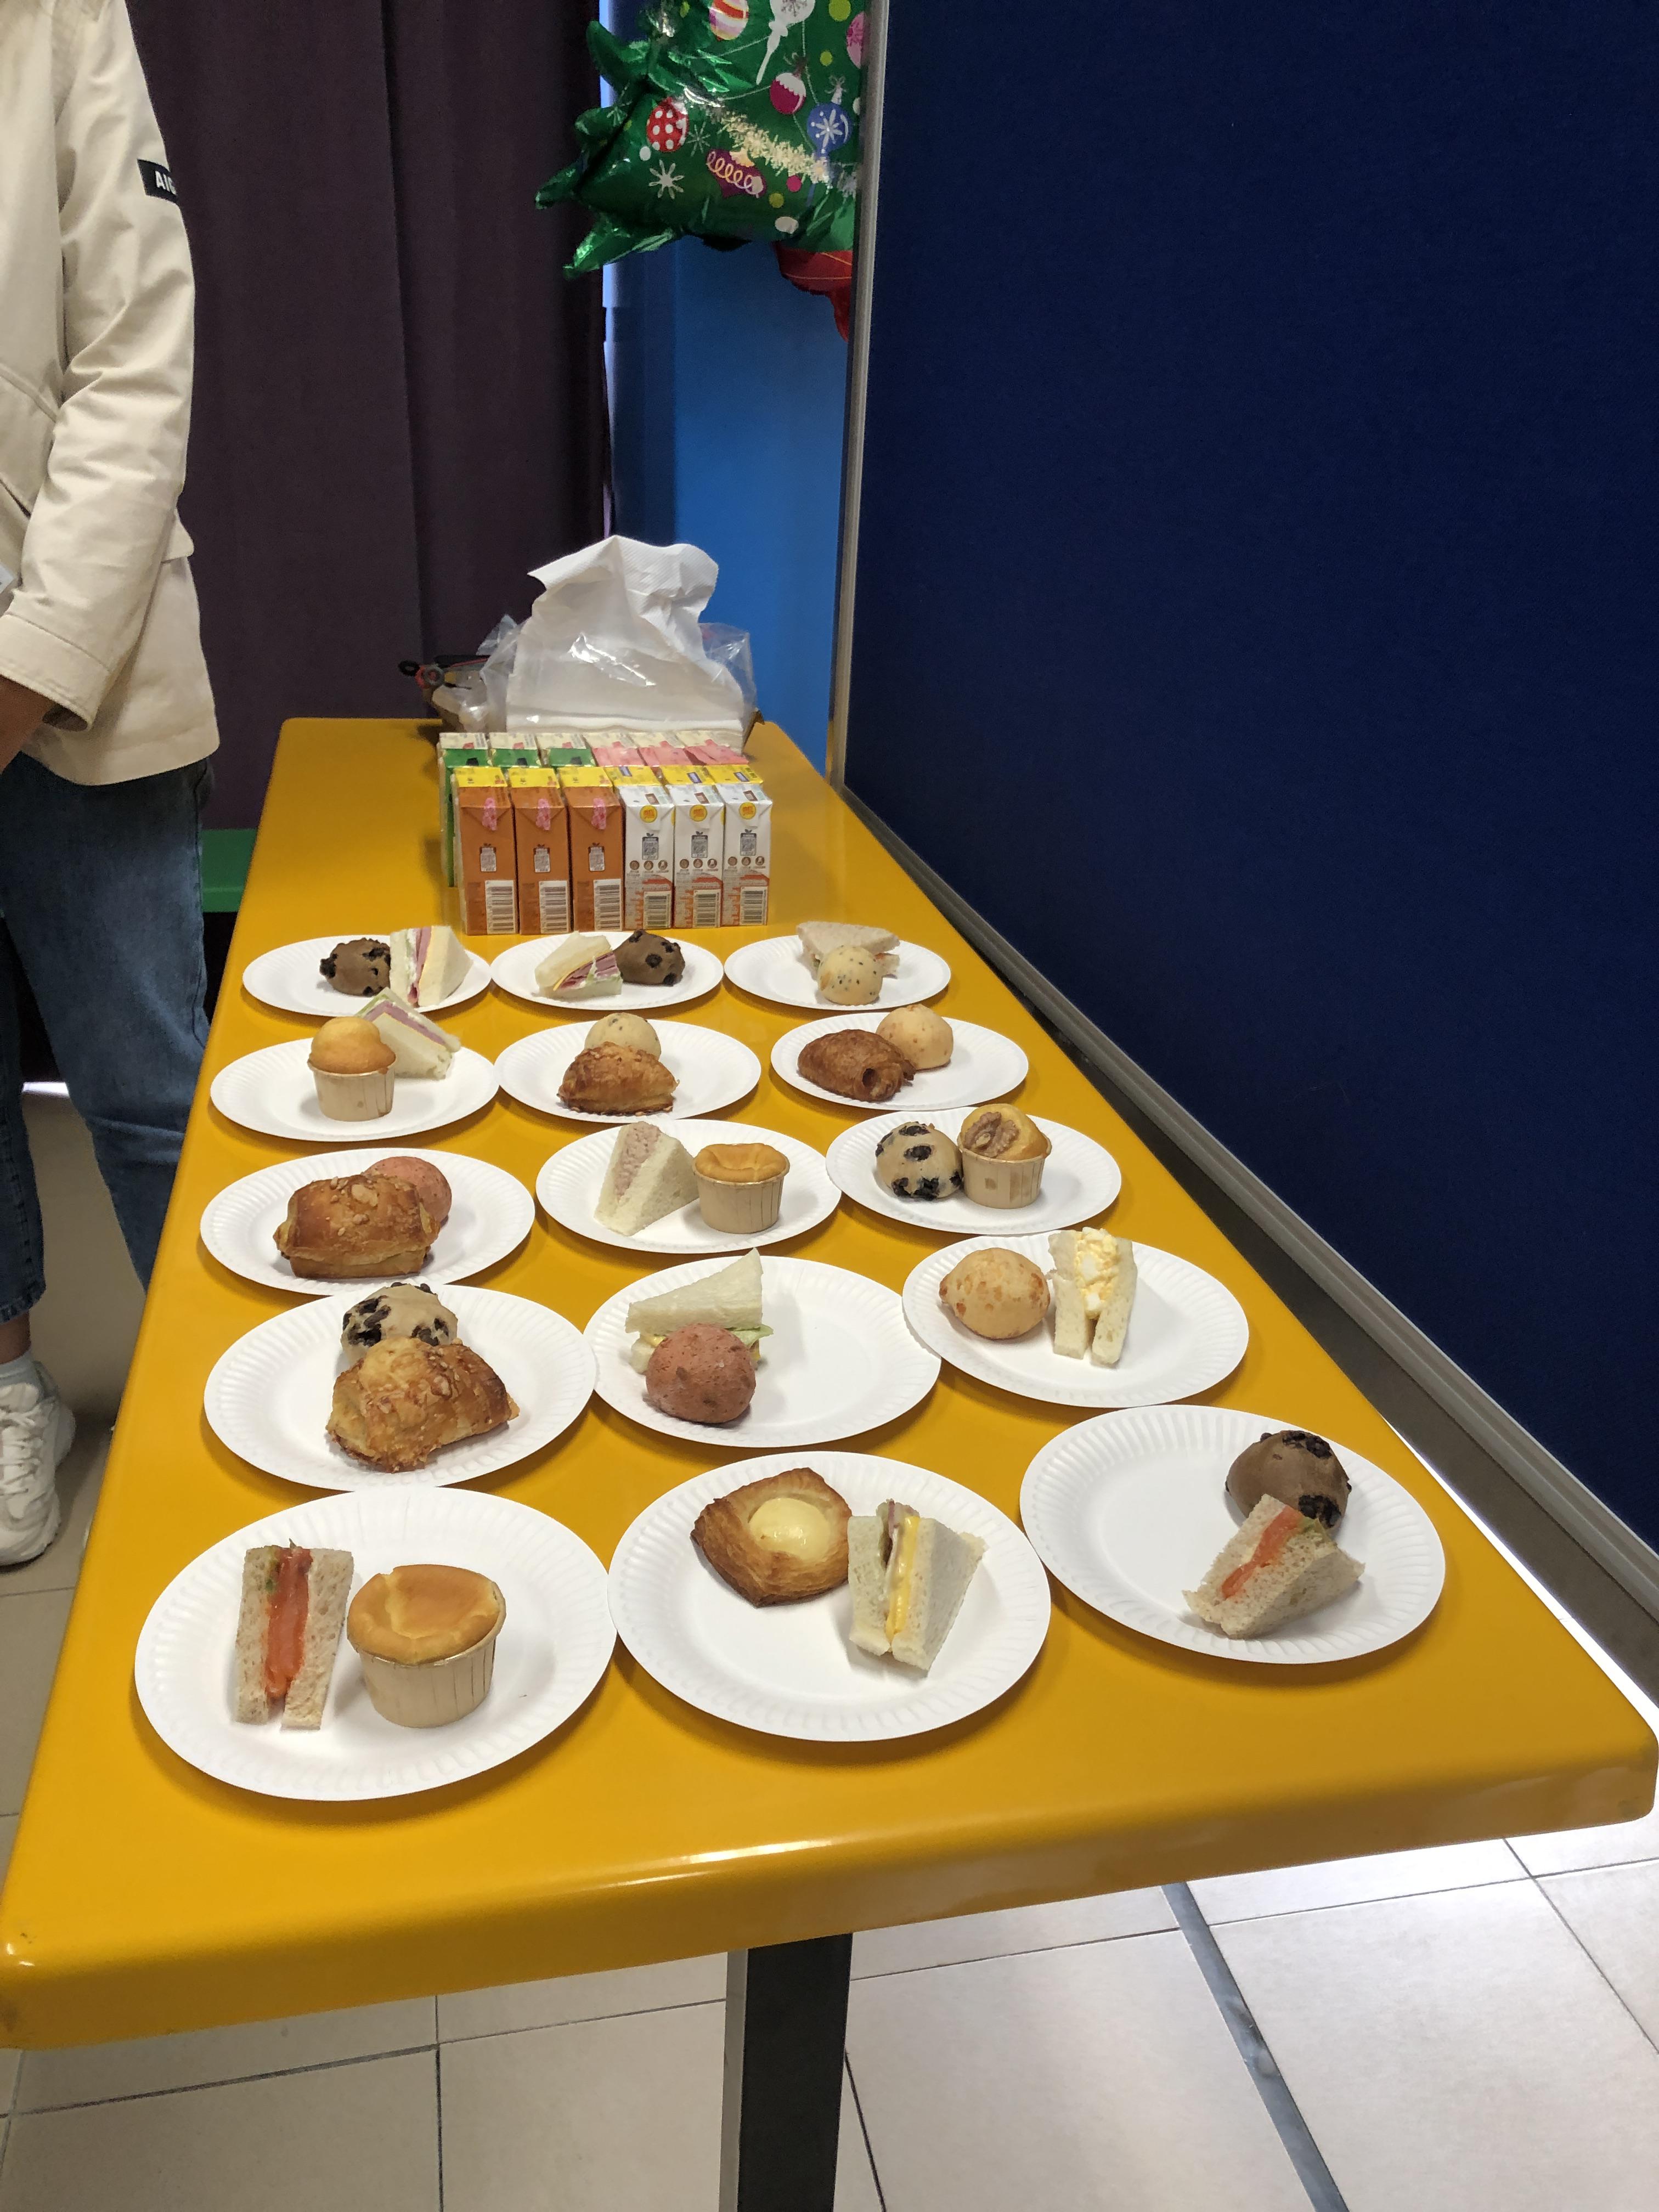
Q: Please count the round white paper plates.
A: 15